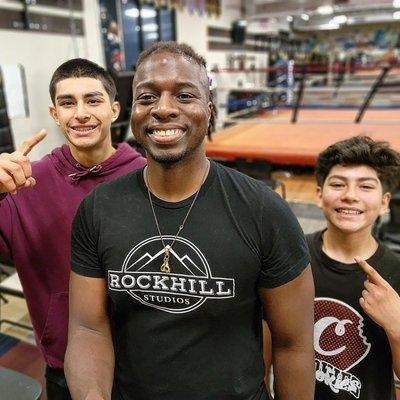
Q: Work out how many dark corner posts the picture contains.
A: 2